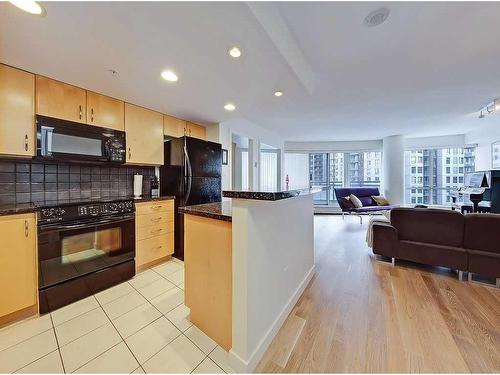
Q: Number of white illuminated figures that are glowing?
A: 5